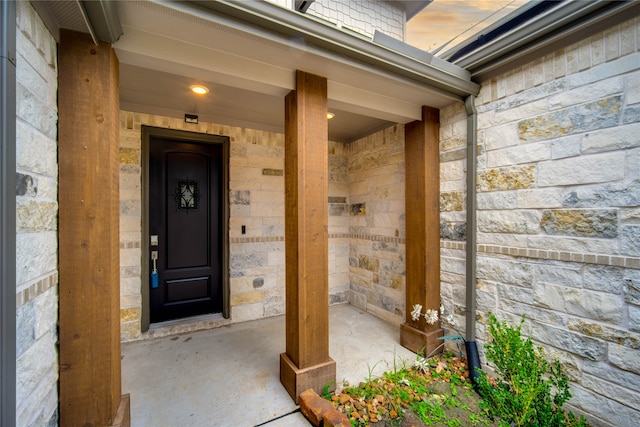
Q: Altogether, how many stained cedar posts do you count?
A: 3